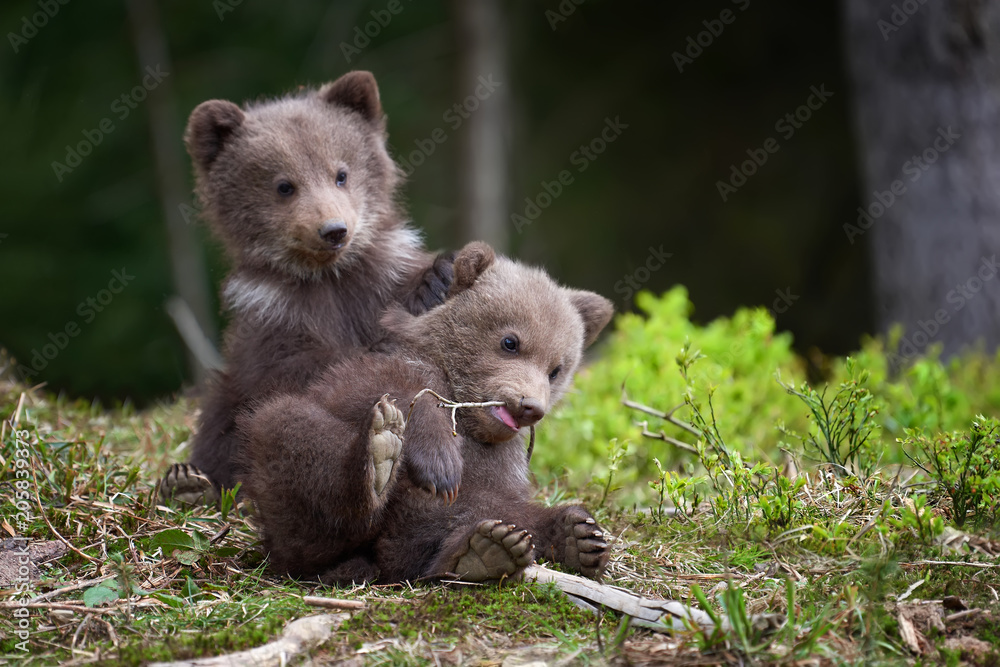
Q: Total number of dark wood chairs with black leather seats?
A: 0